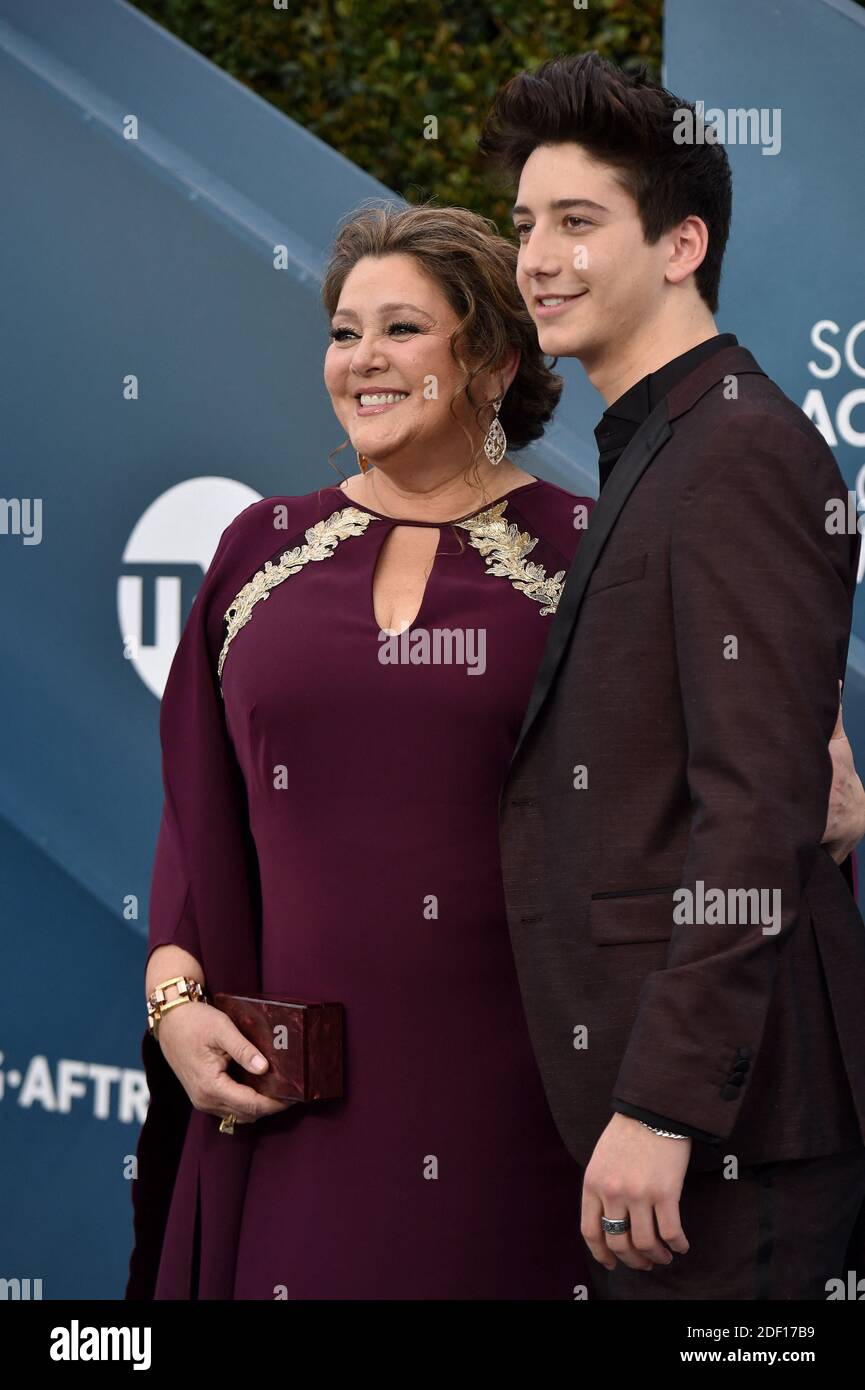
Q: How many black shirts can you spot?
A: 1